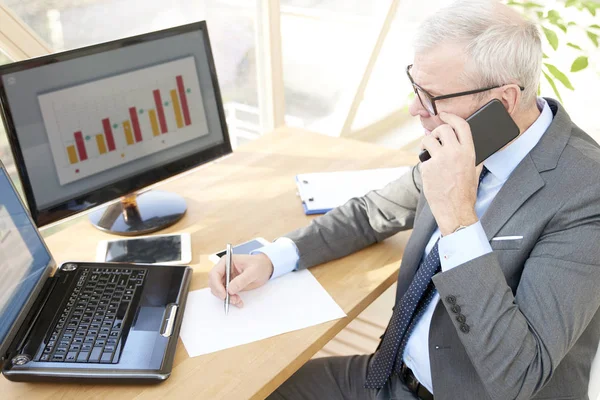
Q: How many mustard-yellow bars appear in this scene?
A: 5